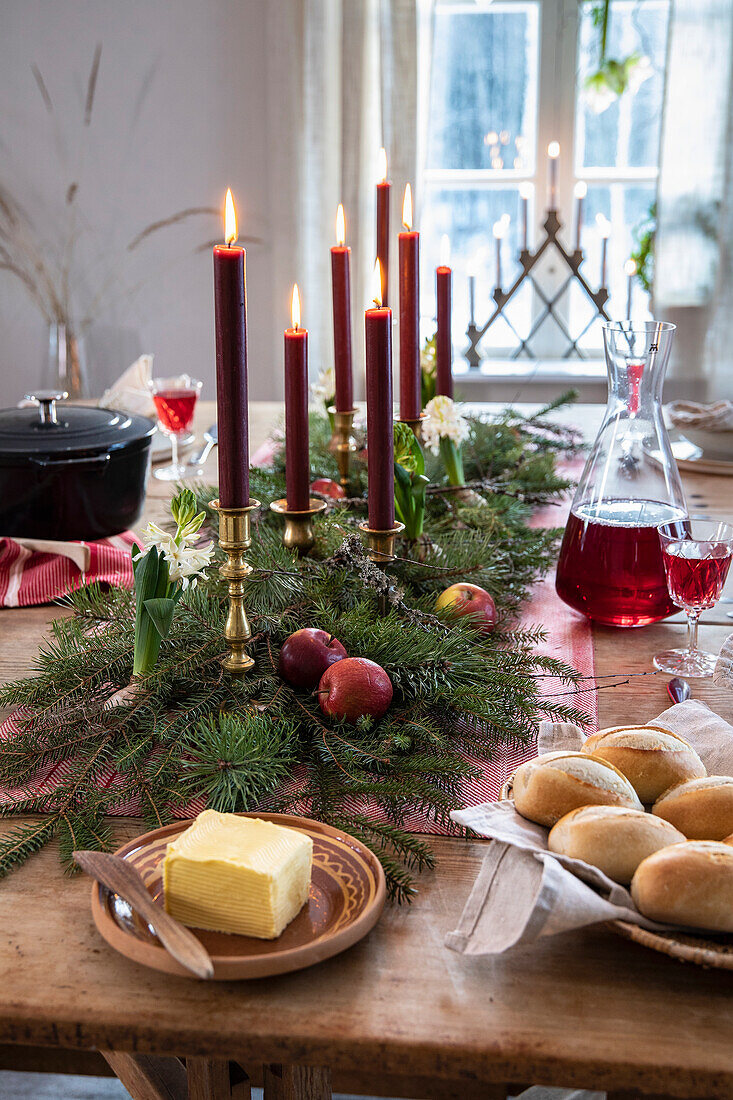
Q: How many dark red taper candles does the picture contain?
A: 7